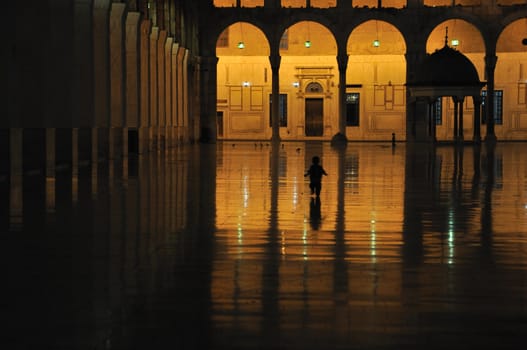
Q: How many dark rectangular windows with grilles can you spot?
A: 4